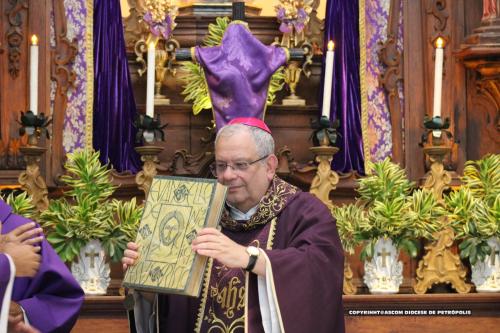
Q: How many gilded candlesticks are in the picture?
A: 4